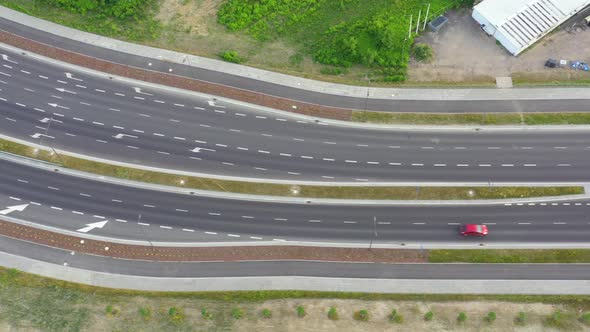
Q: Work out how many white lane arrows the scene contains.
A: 12